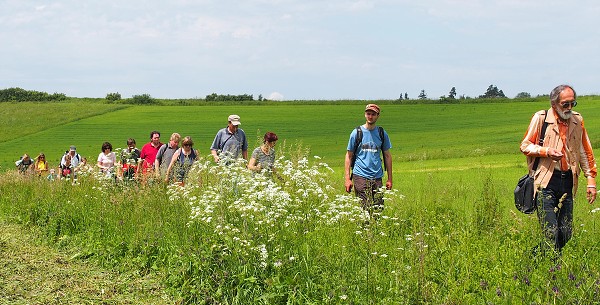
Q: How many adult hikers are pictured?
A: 12